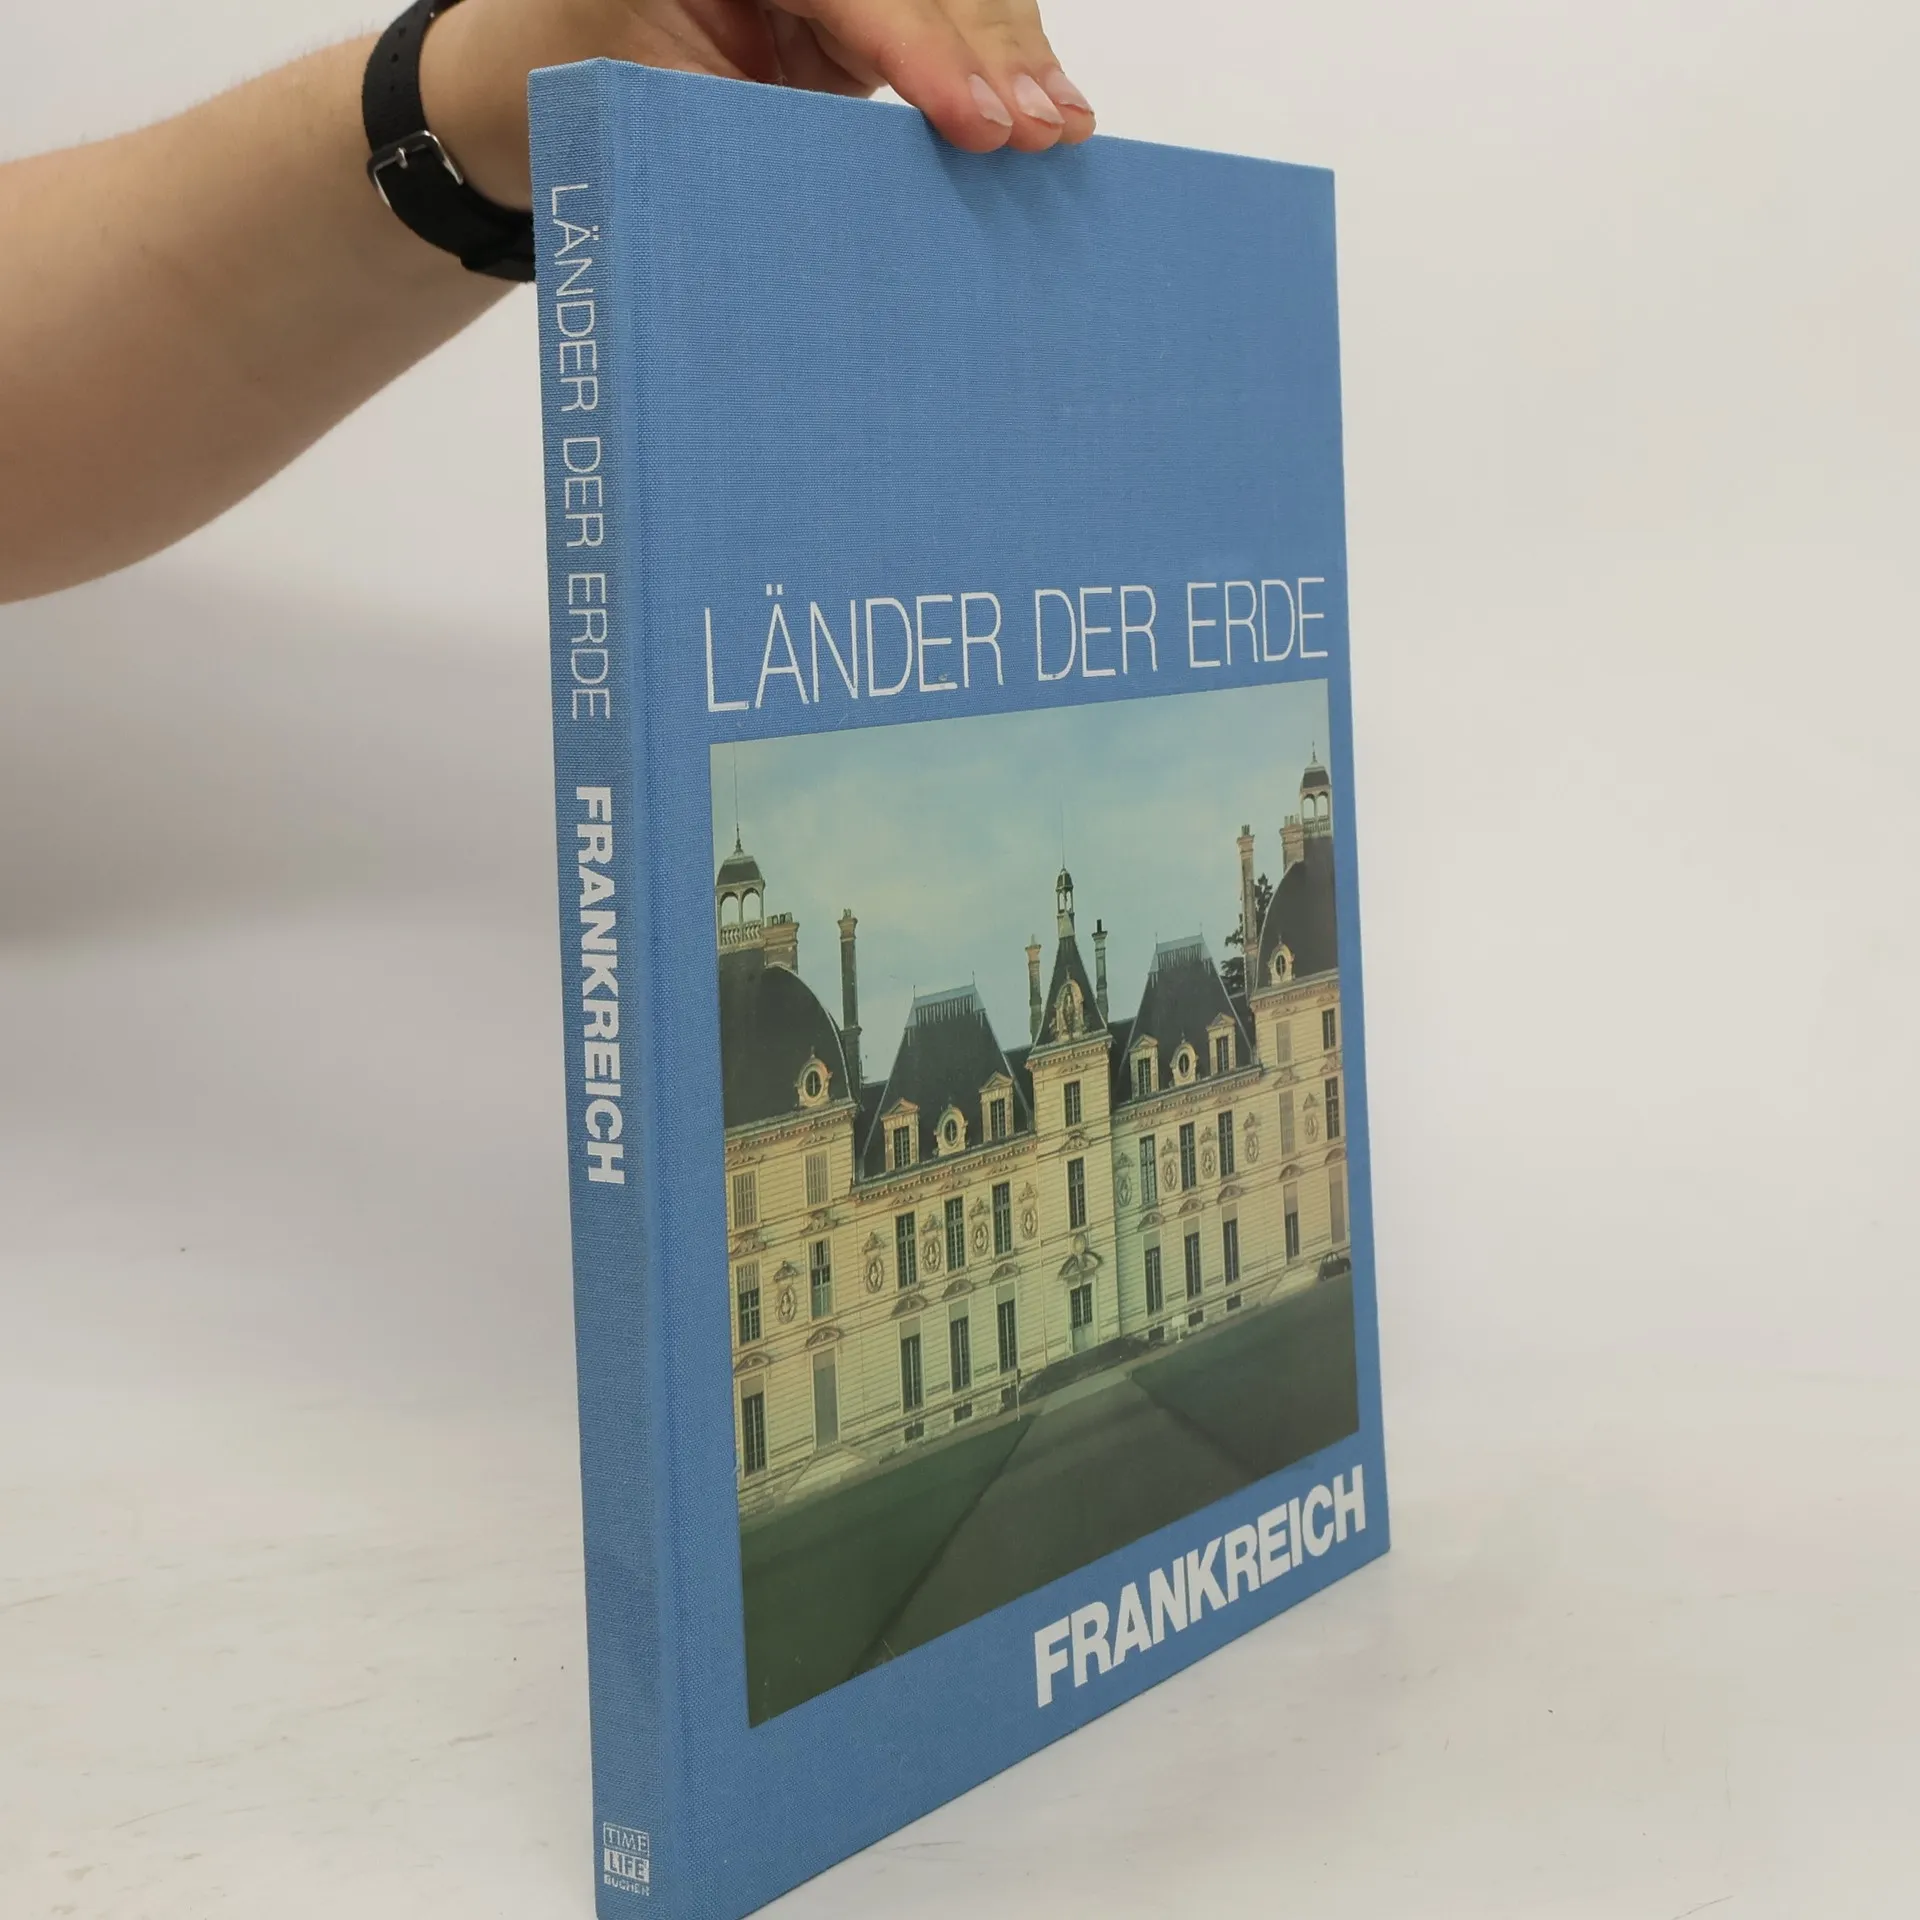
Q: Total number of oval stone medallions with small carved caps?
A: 10